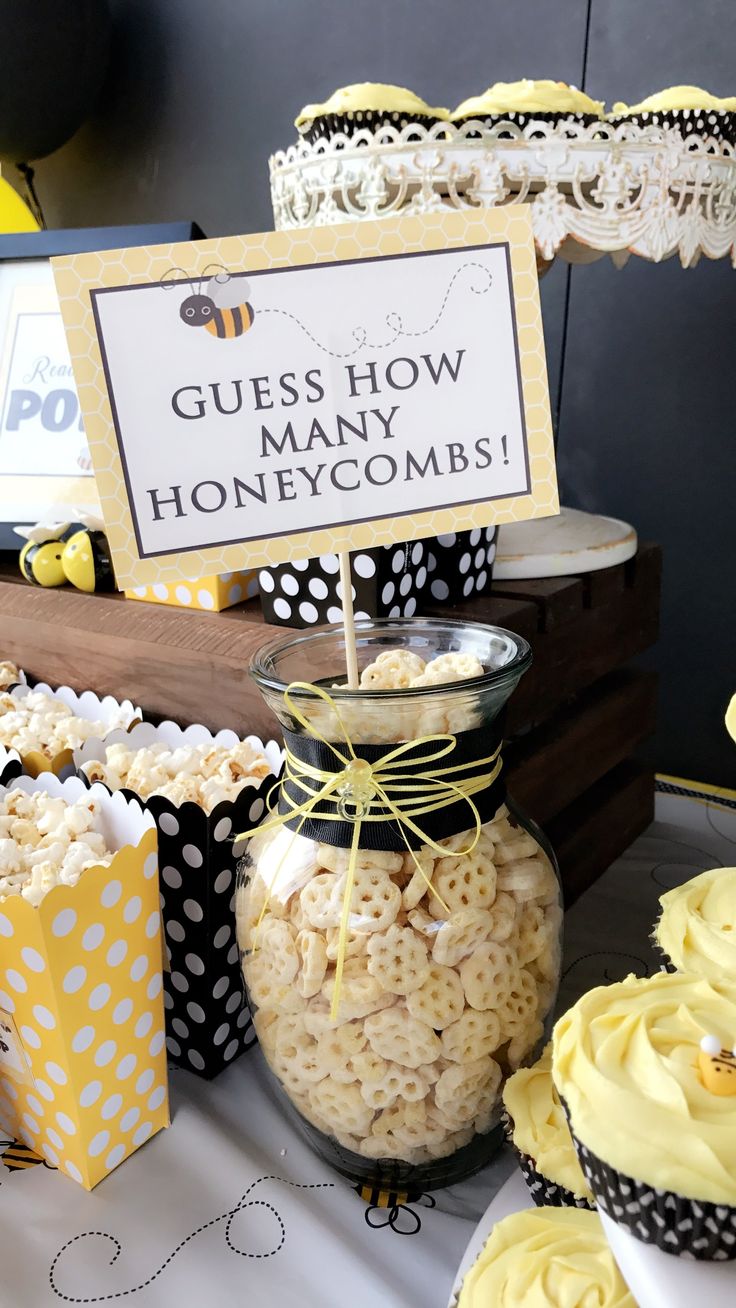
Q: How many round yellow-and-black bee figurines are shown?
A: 2